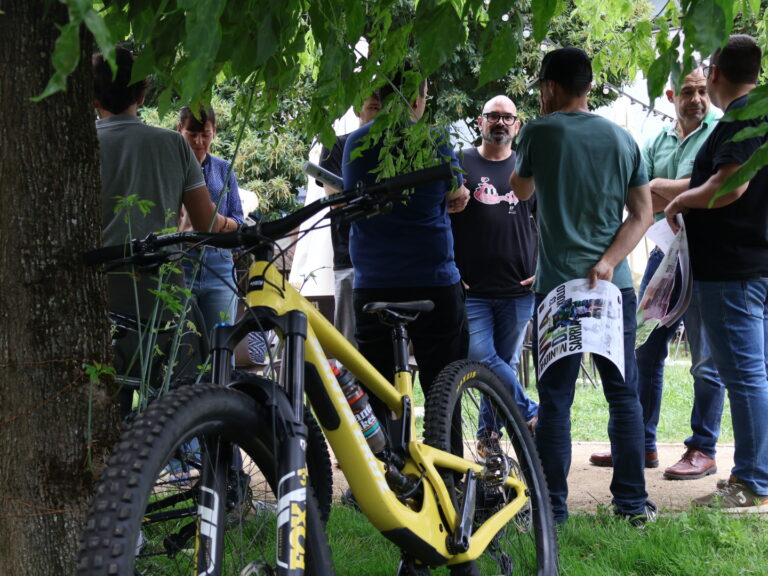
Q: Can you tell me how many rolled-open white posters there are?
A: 2